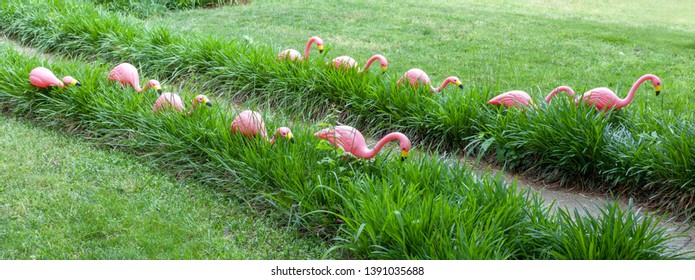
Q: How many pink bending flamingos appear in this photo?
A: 10